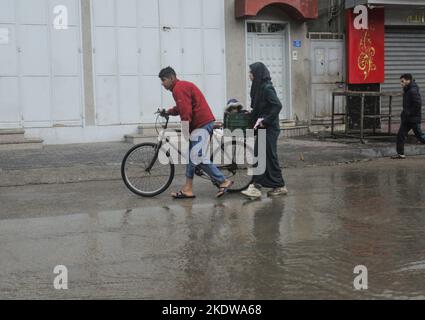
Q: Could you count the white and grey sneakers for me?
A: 2